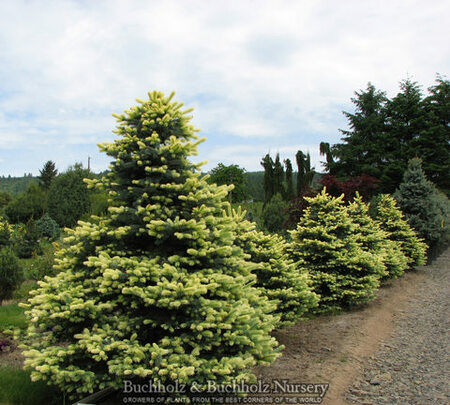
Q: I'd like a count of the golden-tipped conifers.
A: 5